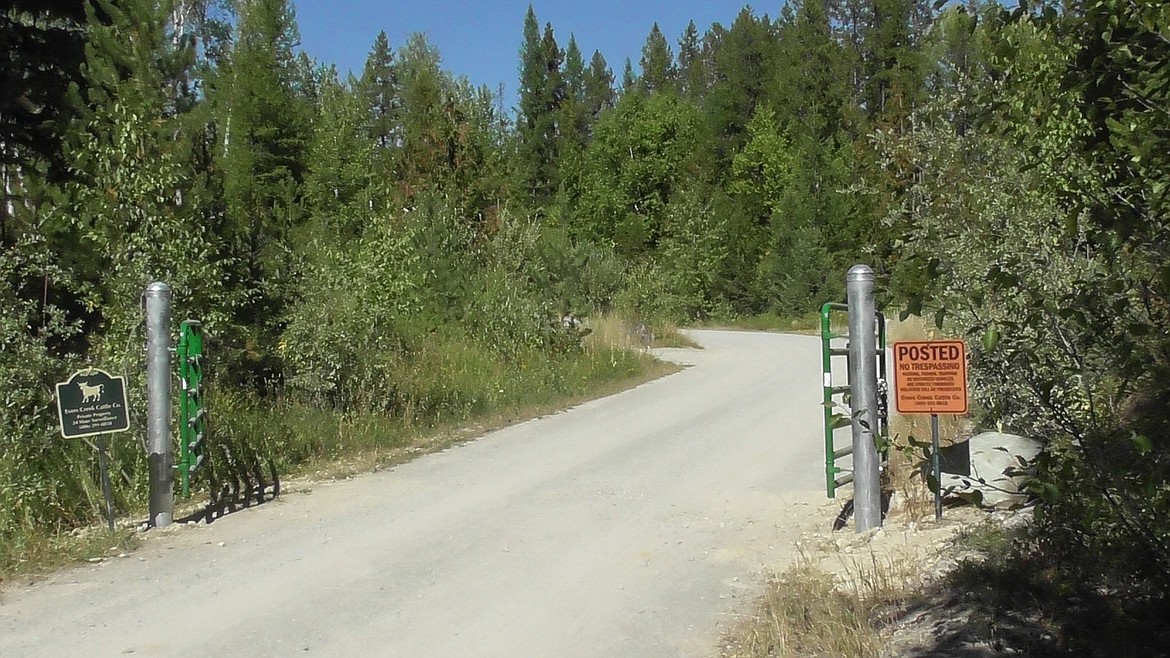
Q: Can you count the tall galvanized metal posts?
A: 2